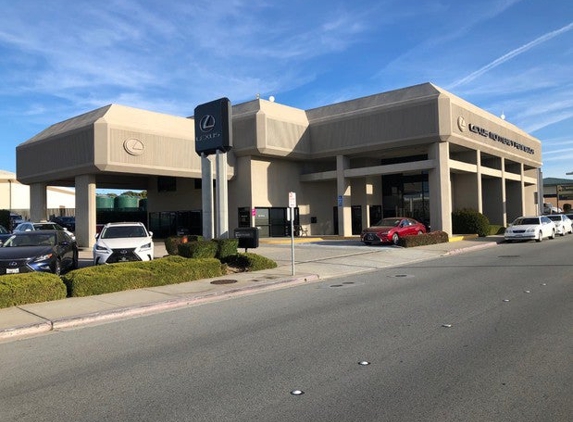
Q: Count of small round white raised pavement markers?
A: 6